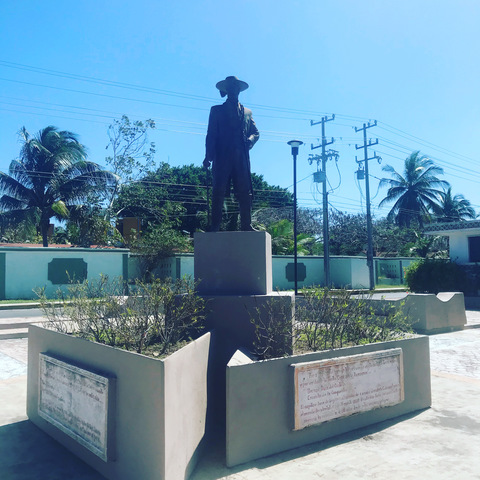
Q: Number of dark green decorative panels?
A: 2